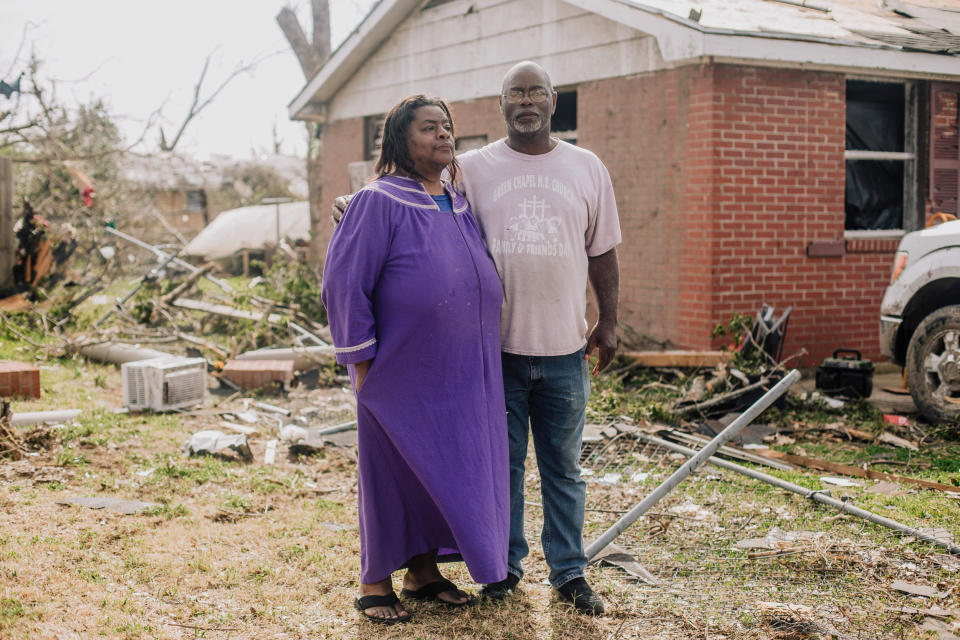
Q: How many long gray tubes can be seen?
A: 2